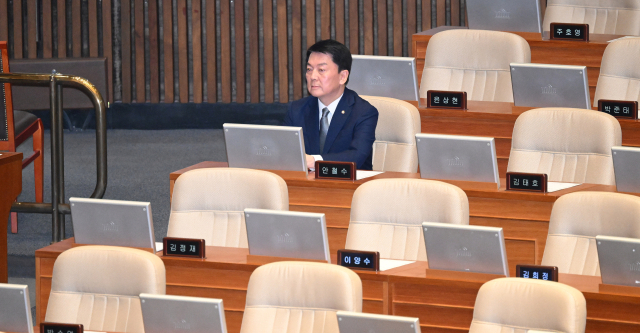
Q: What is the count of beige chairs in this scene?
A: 11